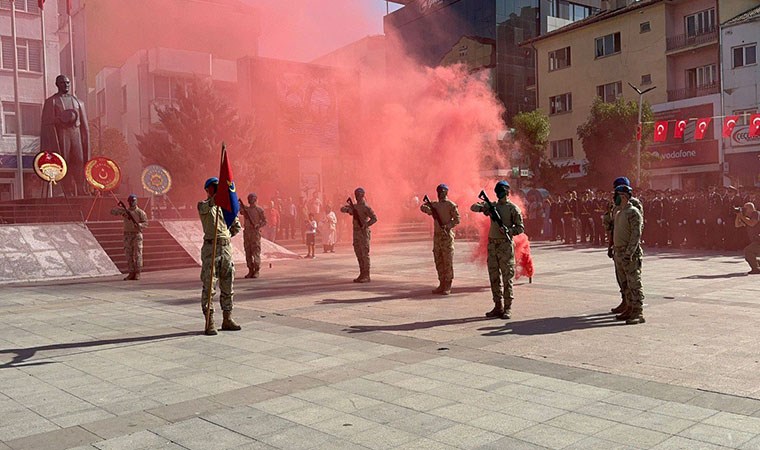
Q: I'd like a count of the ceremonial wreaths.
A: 3